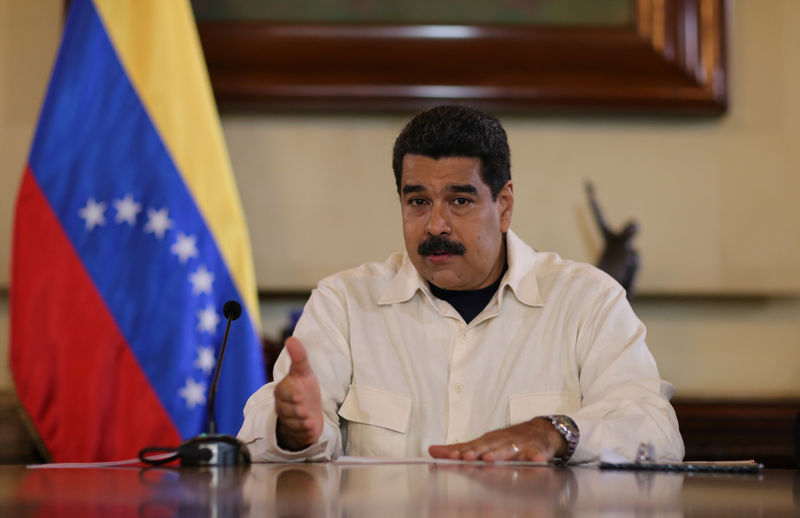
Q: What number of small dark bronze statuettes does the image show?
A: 1